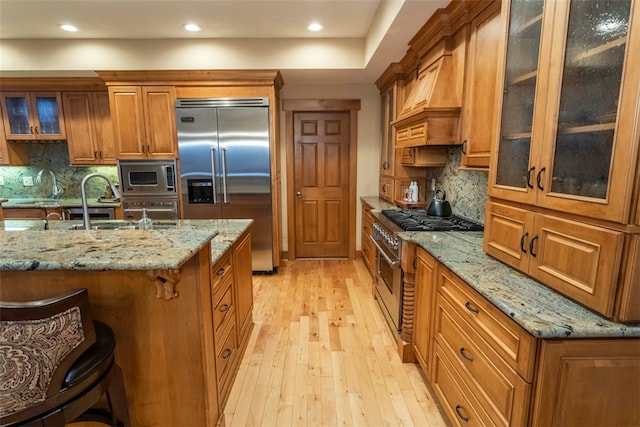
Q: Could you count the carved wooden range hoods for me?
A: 1